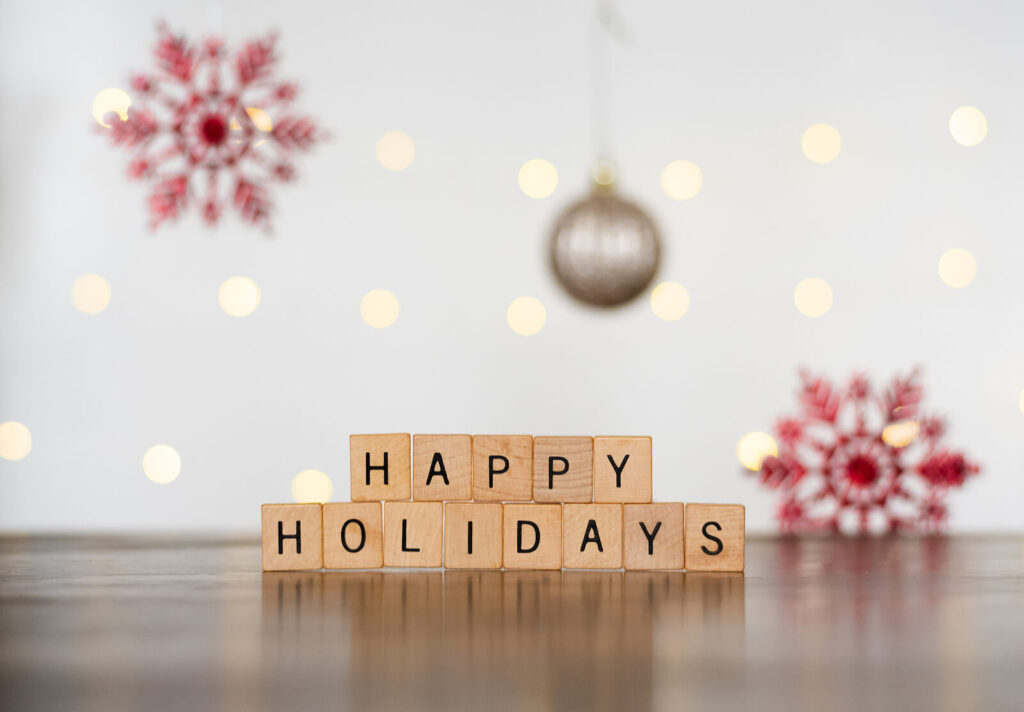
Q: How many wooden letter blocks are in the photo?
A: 13